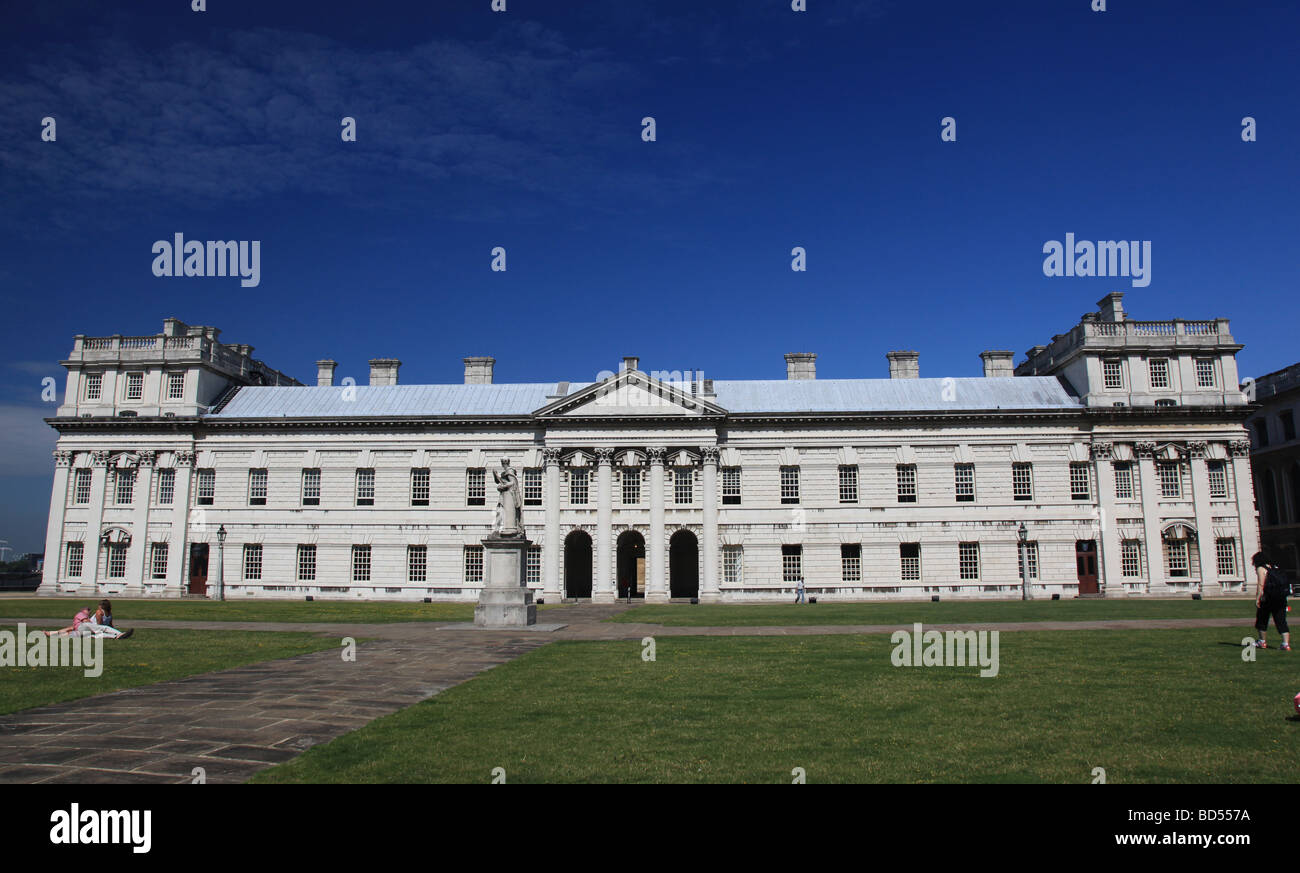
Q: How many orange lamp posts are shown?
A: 0